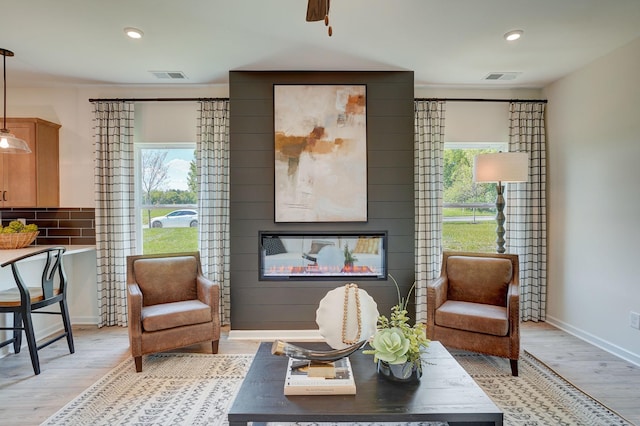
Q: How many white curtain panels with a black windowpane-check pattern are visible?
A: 4